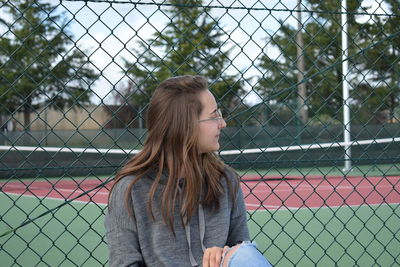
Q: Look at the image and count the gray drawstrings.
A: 2